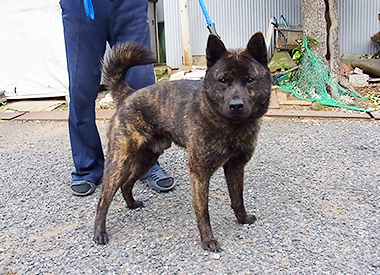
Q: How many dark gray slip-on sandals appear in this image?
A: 2